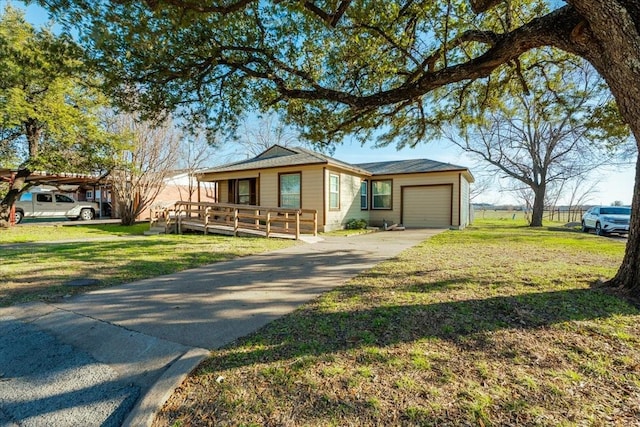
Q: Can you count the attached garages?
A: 1